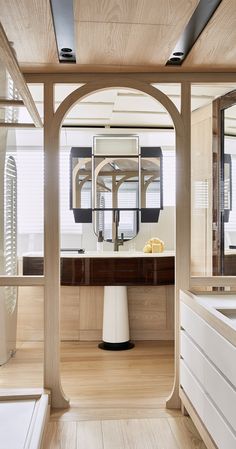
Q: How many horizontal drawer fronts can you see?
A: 3